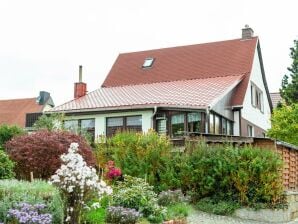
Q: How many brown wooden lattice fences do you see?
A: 1